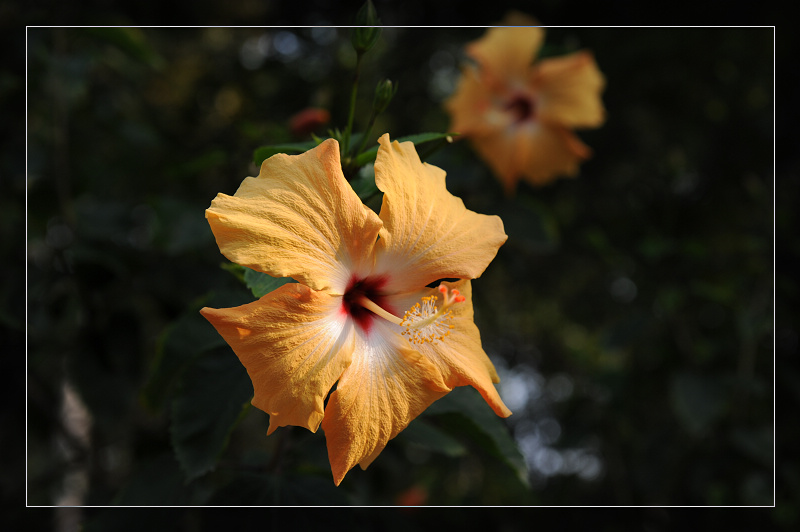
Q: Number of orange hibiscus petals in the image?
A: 10